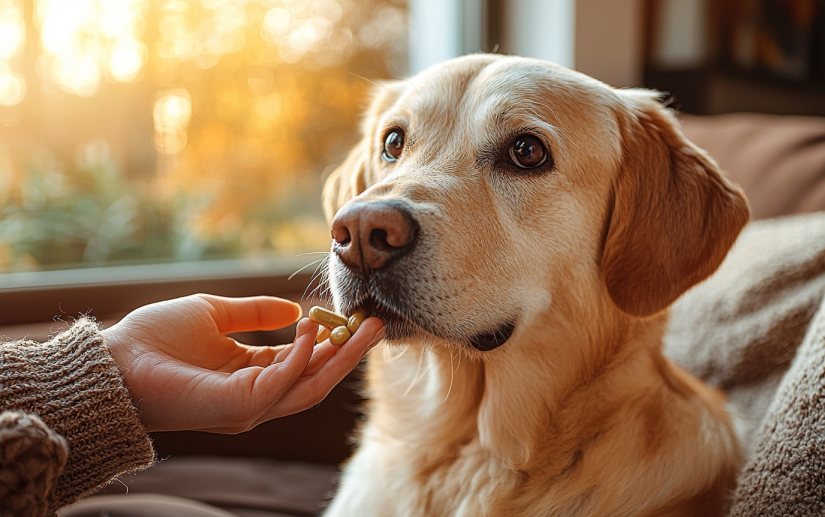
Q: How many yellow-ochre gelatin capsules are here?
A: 3